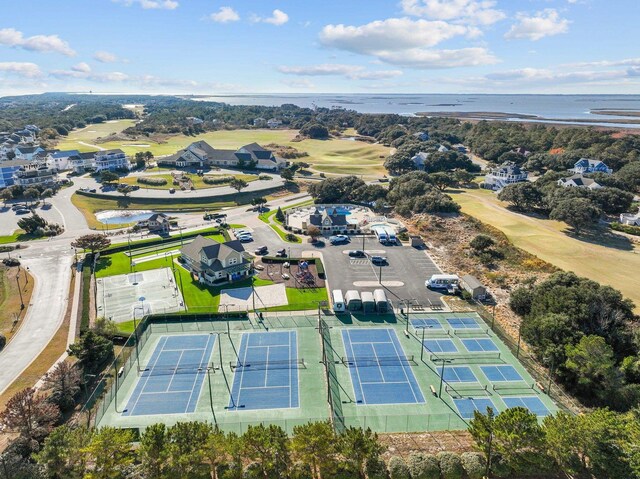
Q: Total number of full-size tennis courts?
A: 3